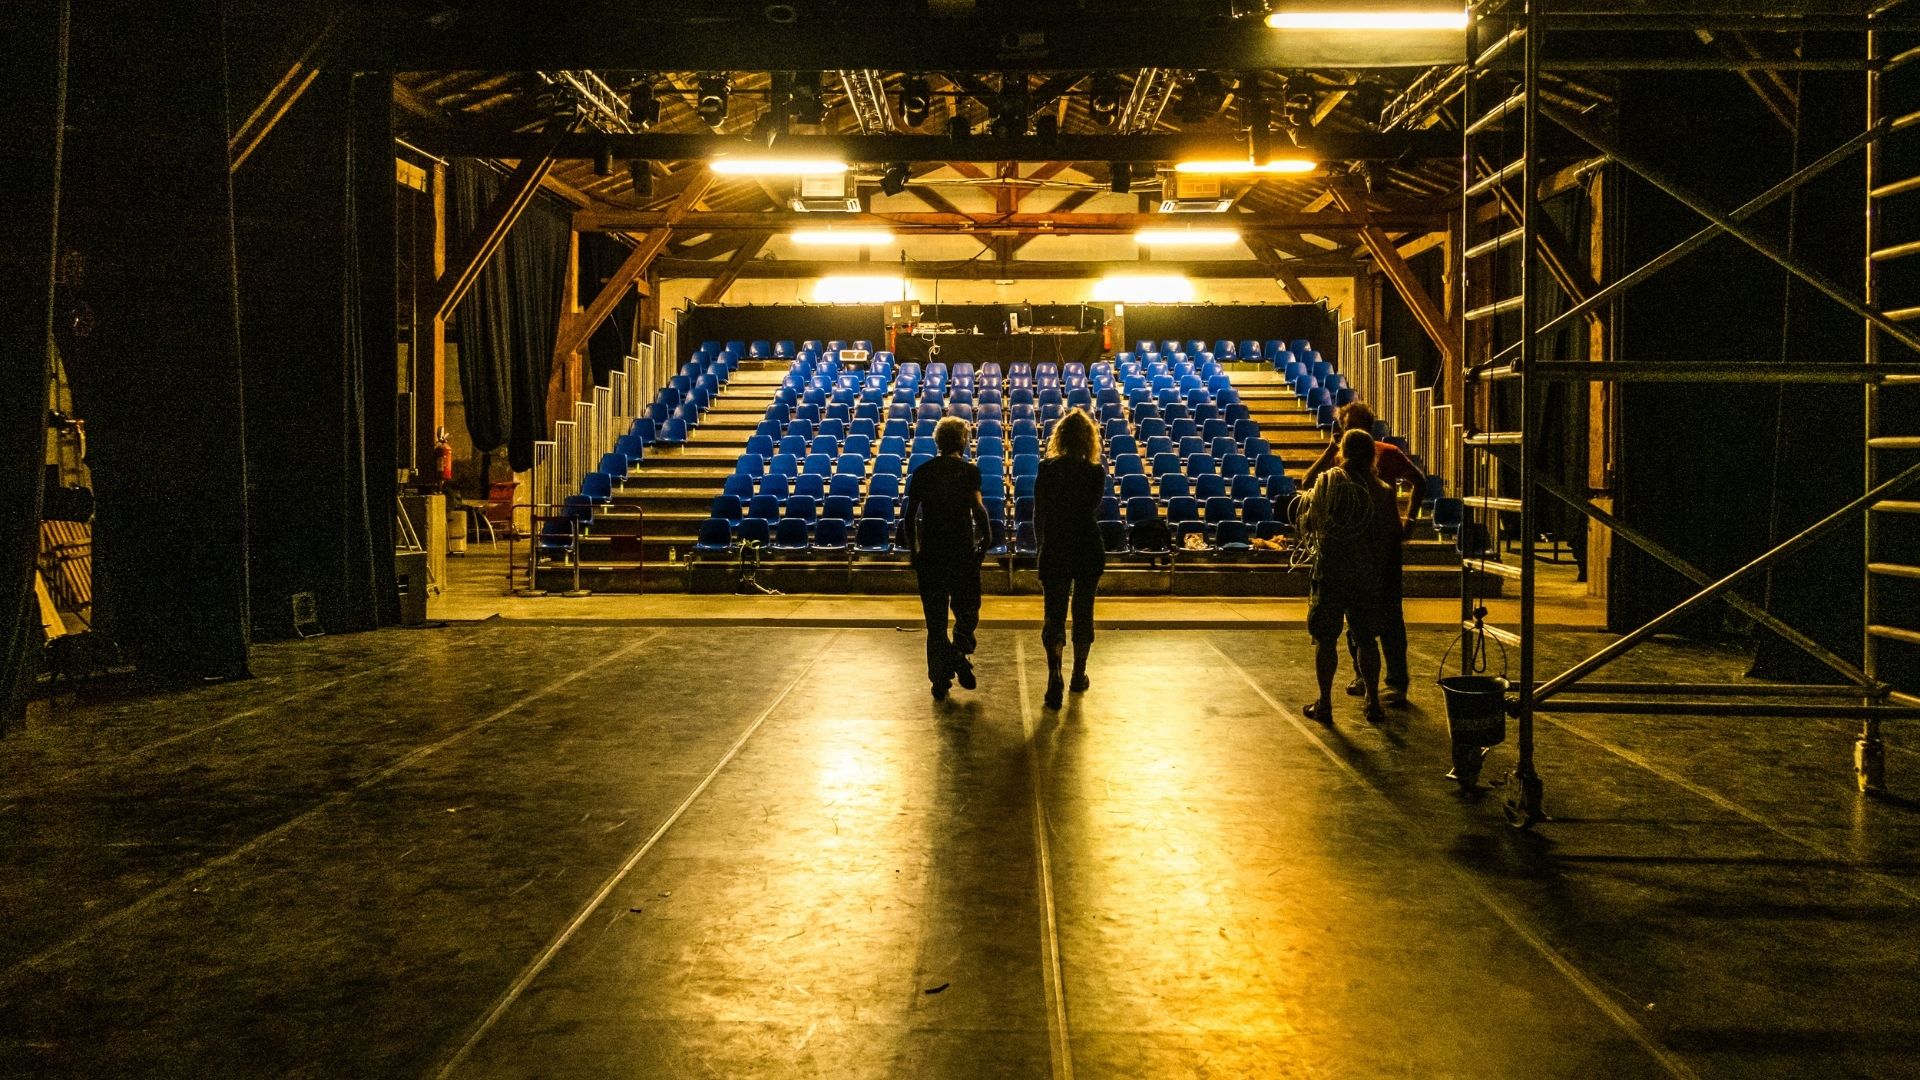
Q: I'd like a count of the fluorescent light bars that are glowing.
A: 7